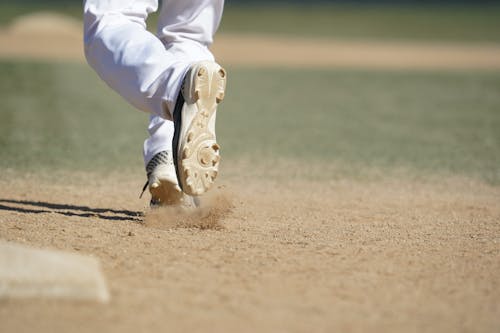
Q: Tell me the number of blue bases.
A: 0